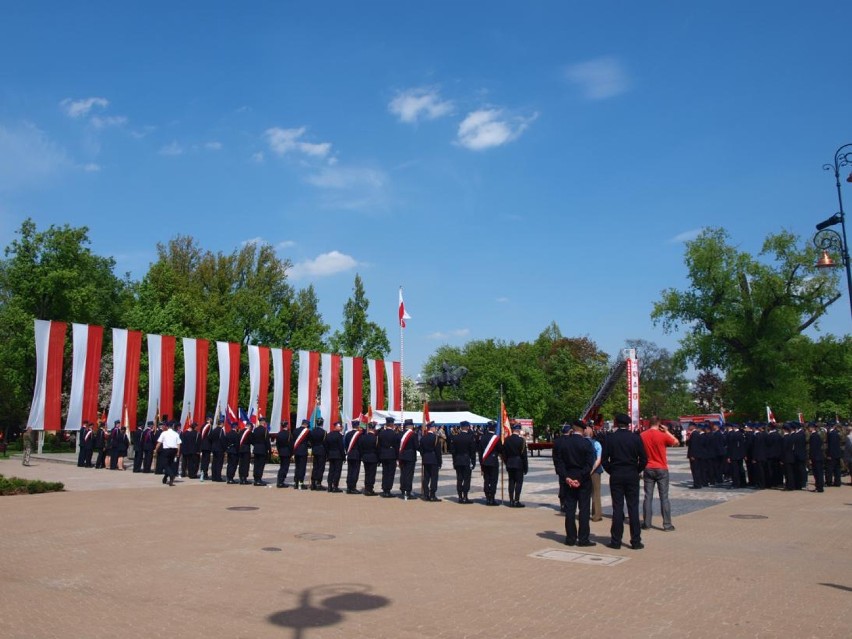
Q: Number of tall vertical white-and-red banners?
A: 13